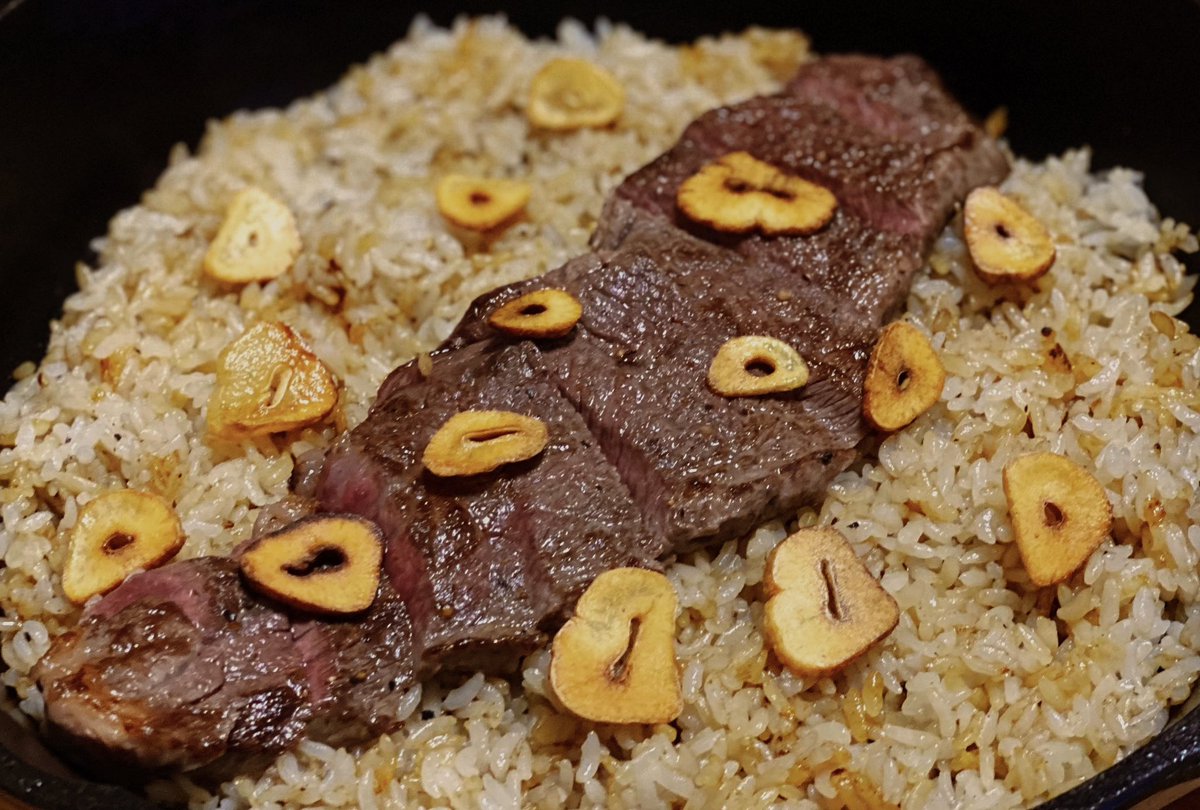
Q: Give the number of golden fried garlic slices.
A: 15